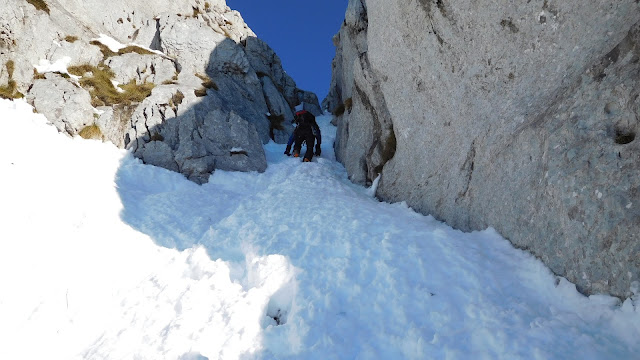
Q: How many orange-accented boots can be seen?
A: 2